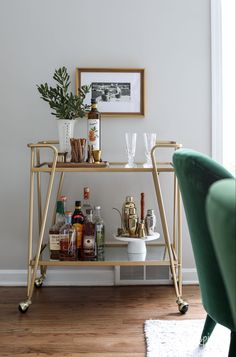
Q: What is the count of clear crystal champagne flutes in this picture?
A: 2